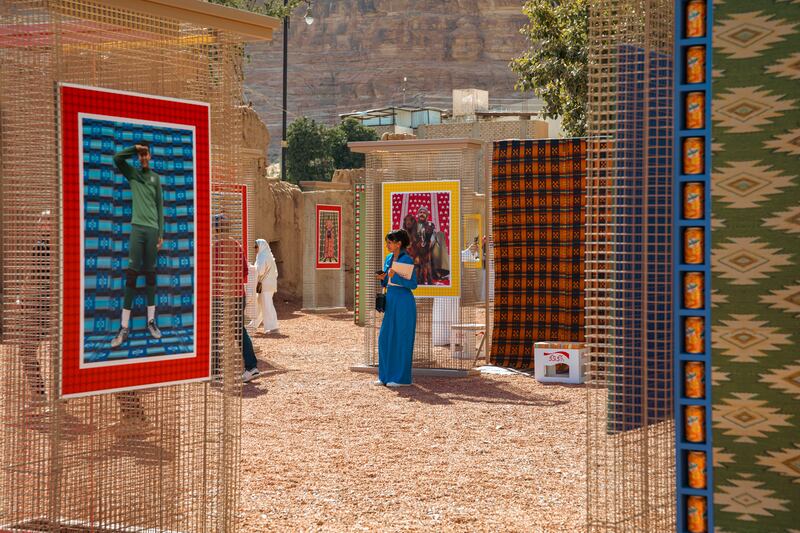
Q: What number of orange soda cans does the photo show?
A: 12